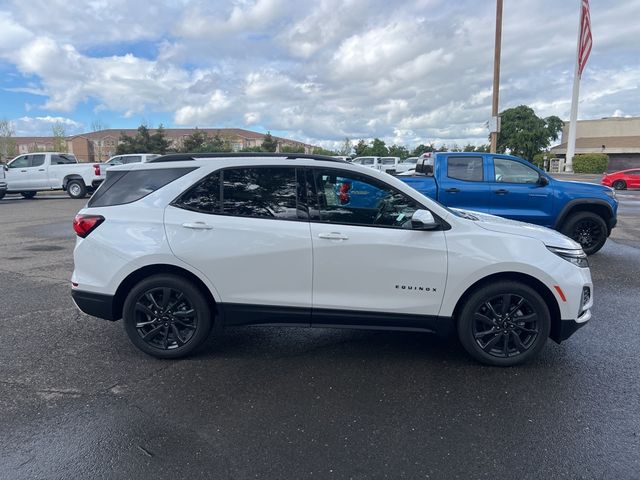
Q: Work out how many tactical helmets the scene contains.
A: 0